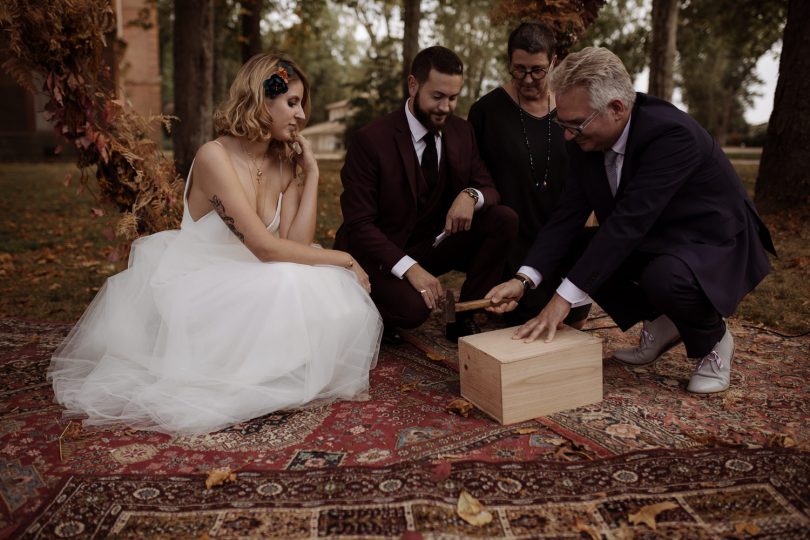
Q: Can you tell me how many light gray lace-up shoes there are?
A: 2